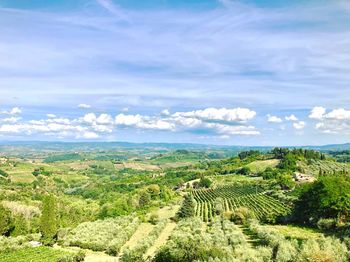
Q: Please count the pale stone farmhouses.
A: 1